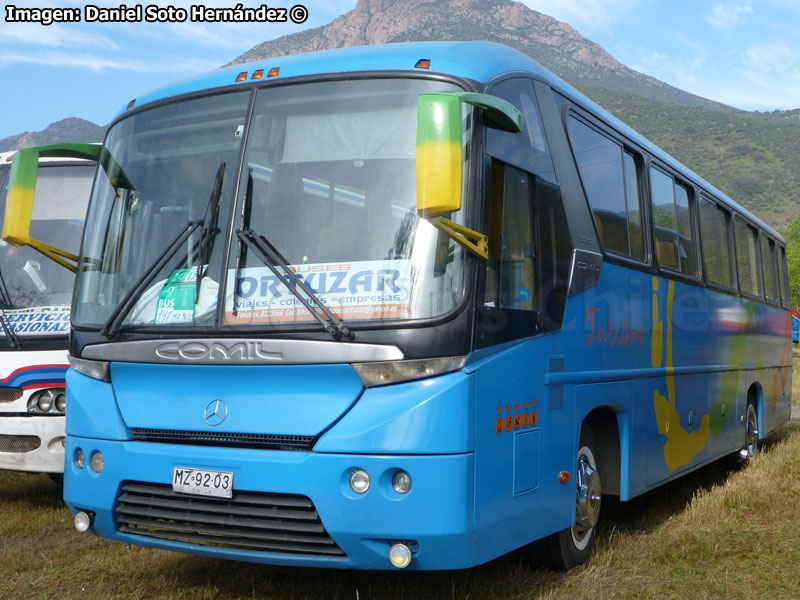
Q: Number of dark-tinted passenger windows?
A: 6